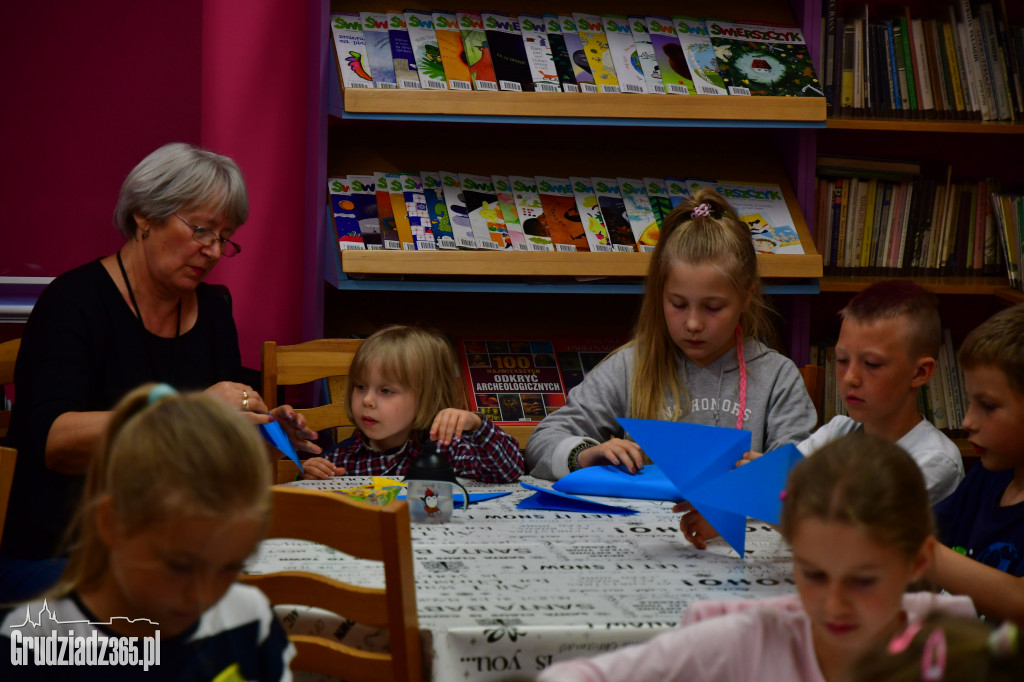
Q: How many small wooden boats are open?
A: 0